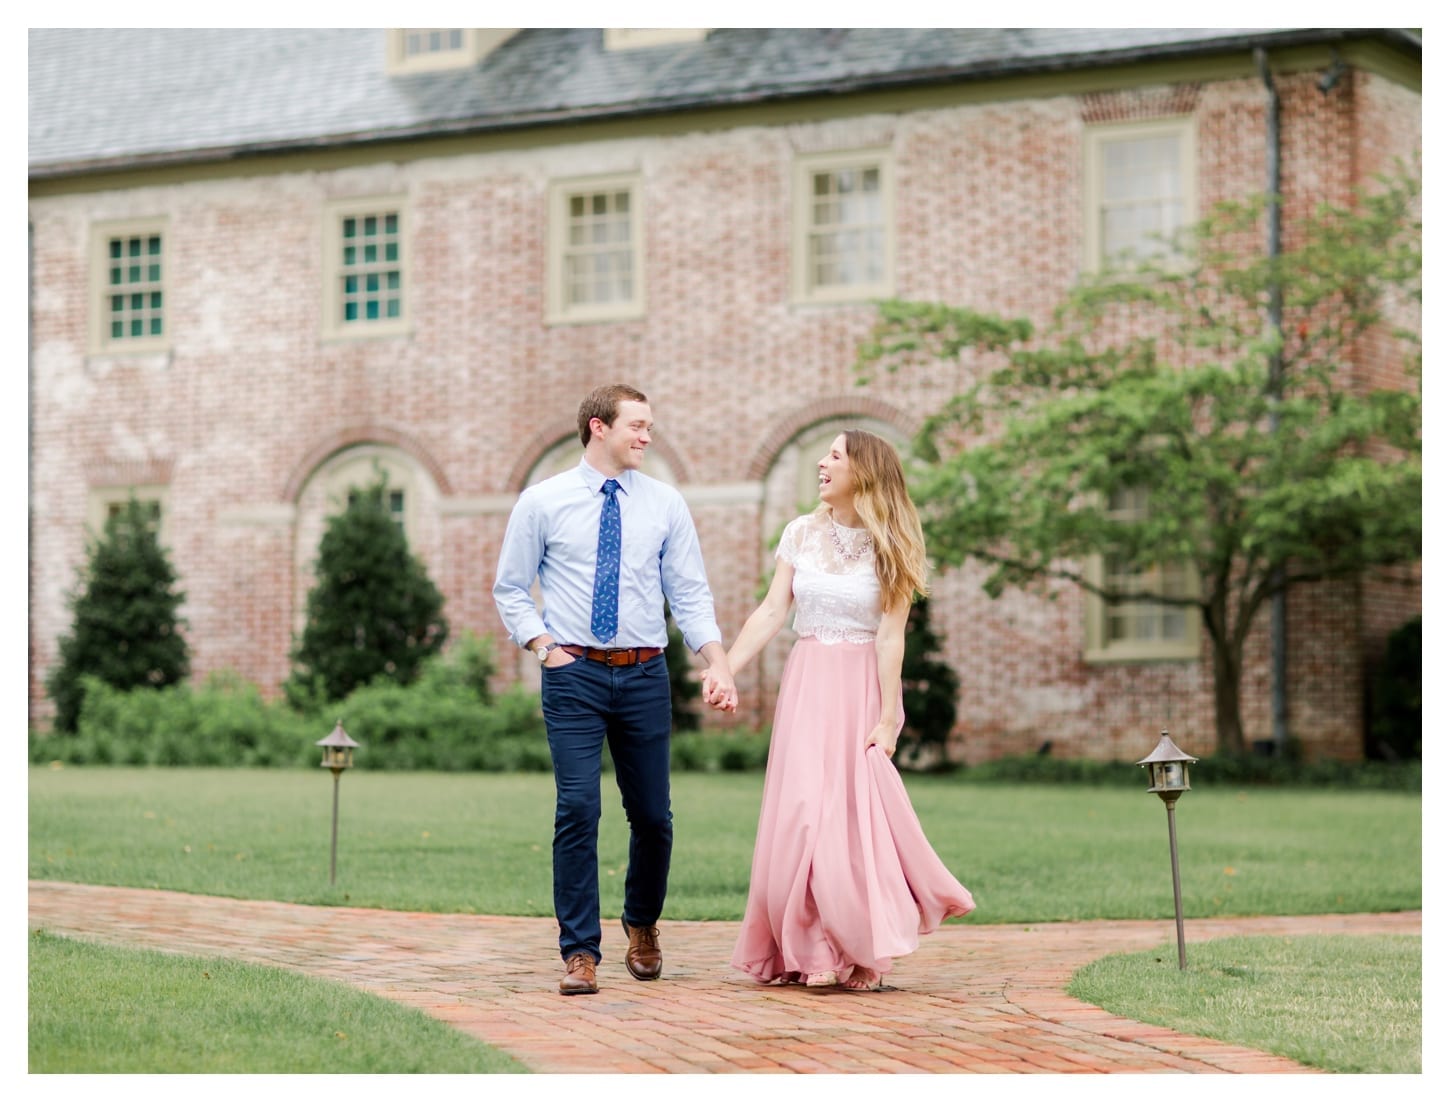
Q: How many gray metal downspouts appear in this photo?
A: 1